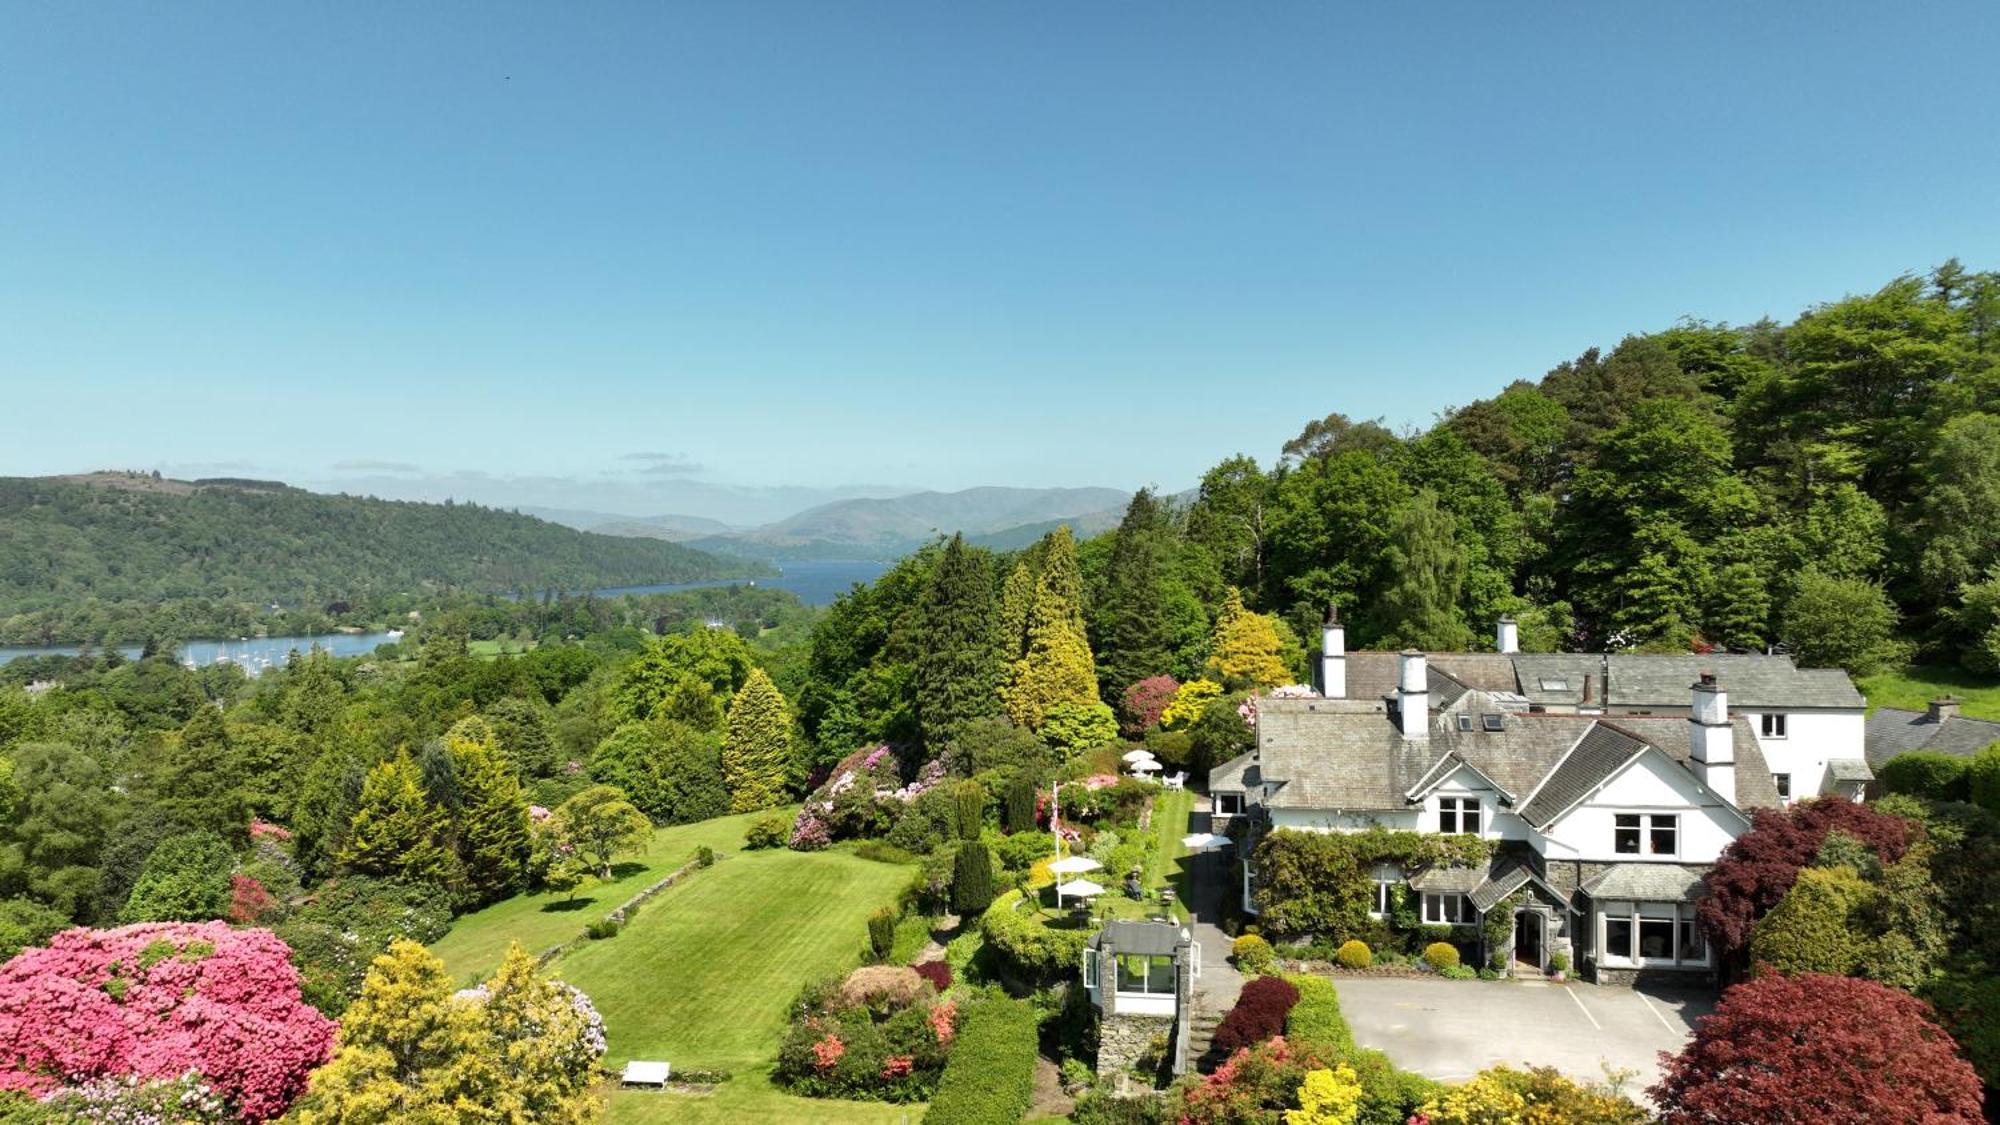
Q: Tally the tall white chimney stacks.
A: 4